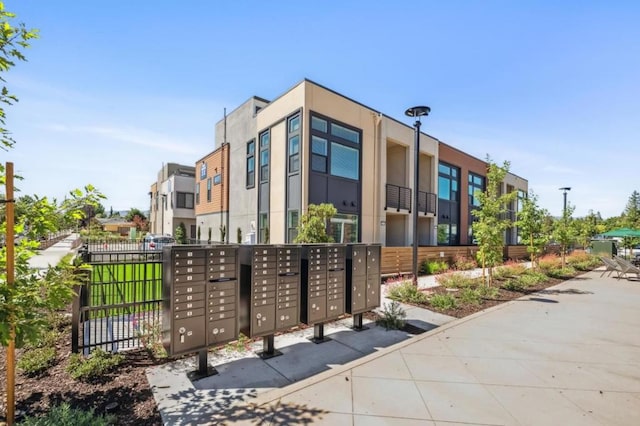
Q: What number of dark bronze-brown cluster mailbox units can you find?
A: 4